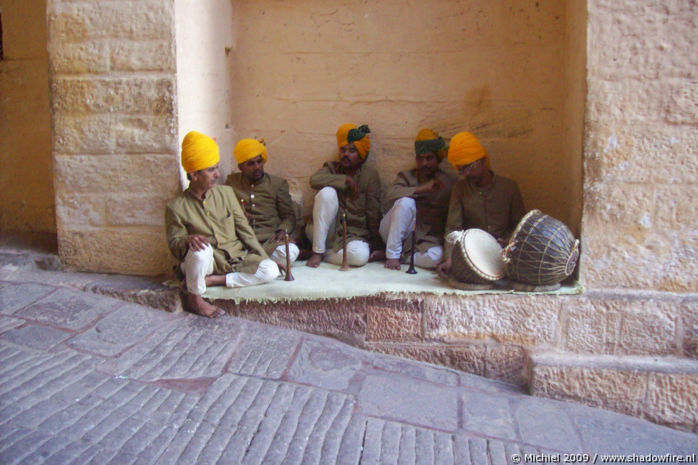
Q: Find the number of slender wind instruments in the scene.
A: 3